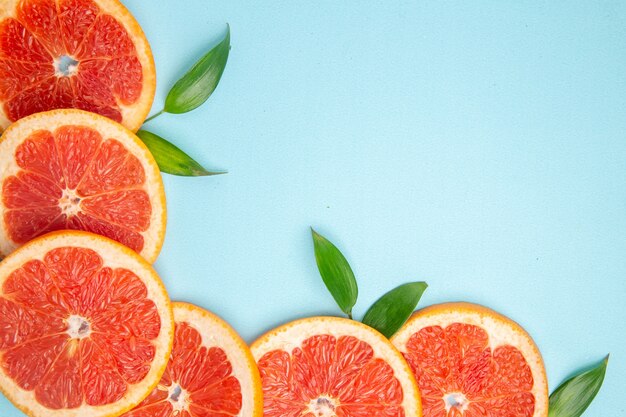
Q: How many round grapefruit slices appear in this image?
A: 6